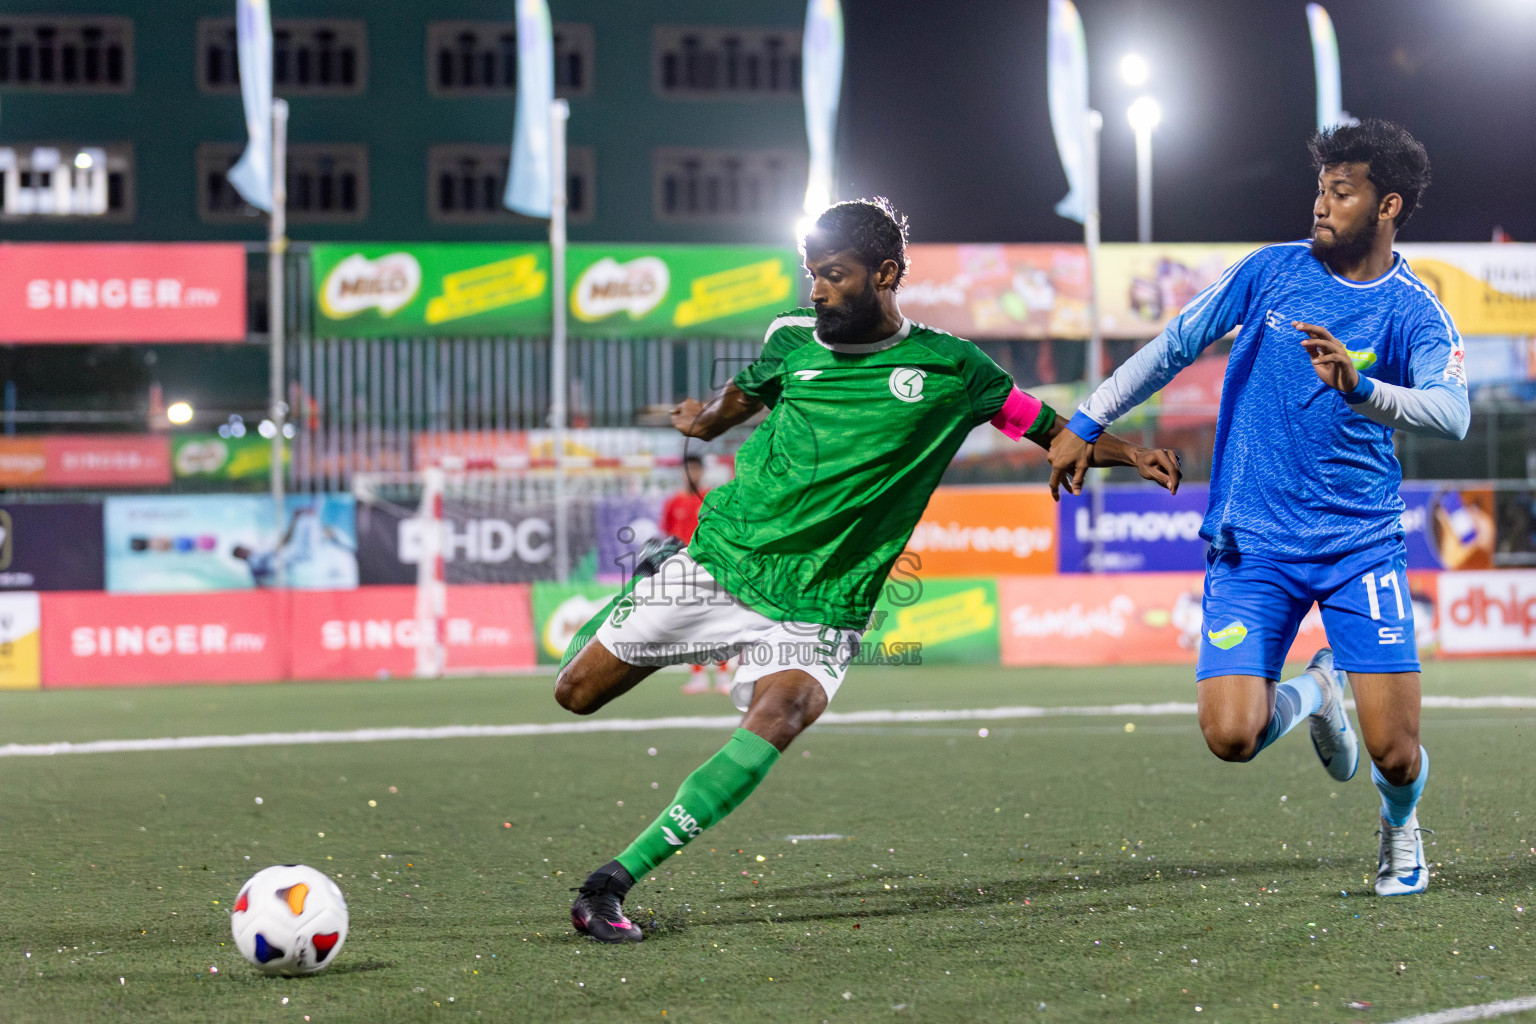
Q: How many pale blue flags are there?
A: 5